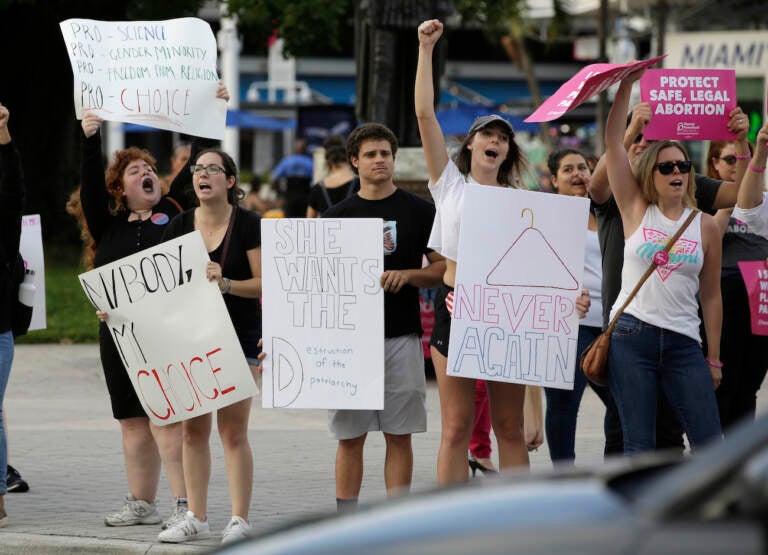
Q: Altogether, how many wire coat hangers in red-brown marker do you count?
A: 1